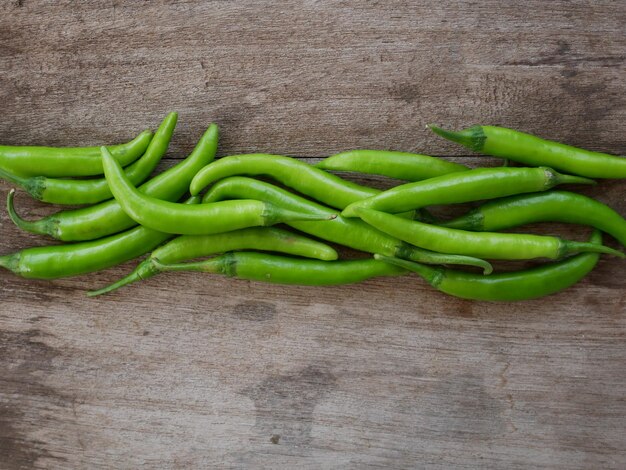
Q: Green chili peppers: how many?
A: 15